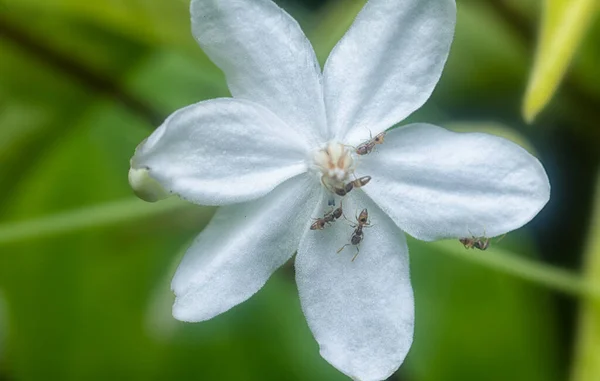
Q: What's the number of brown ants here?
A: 5